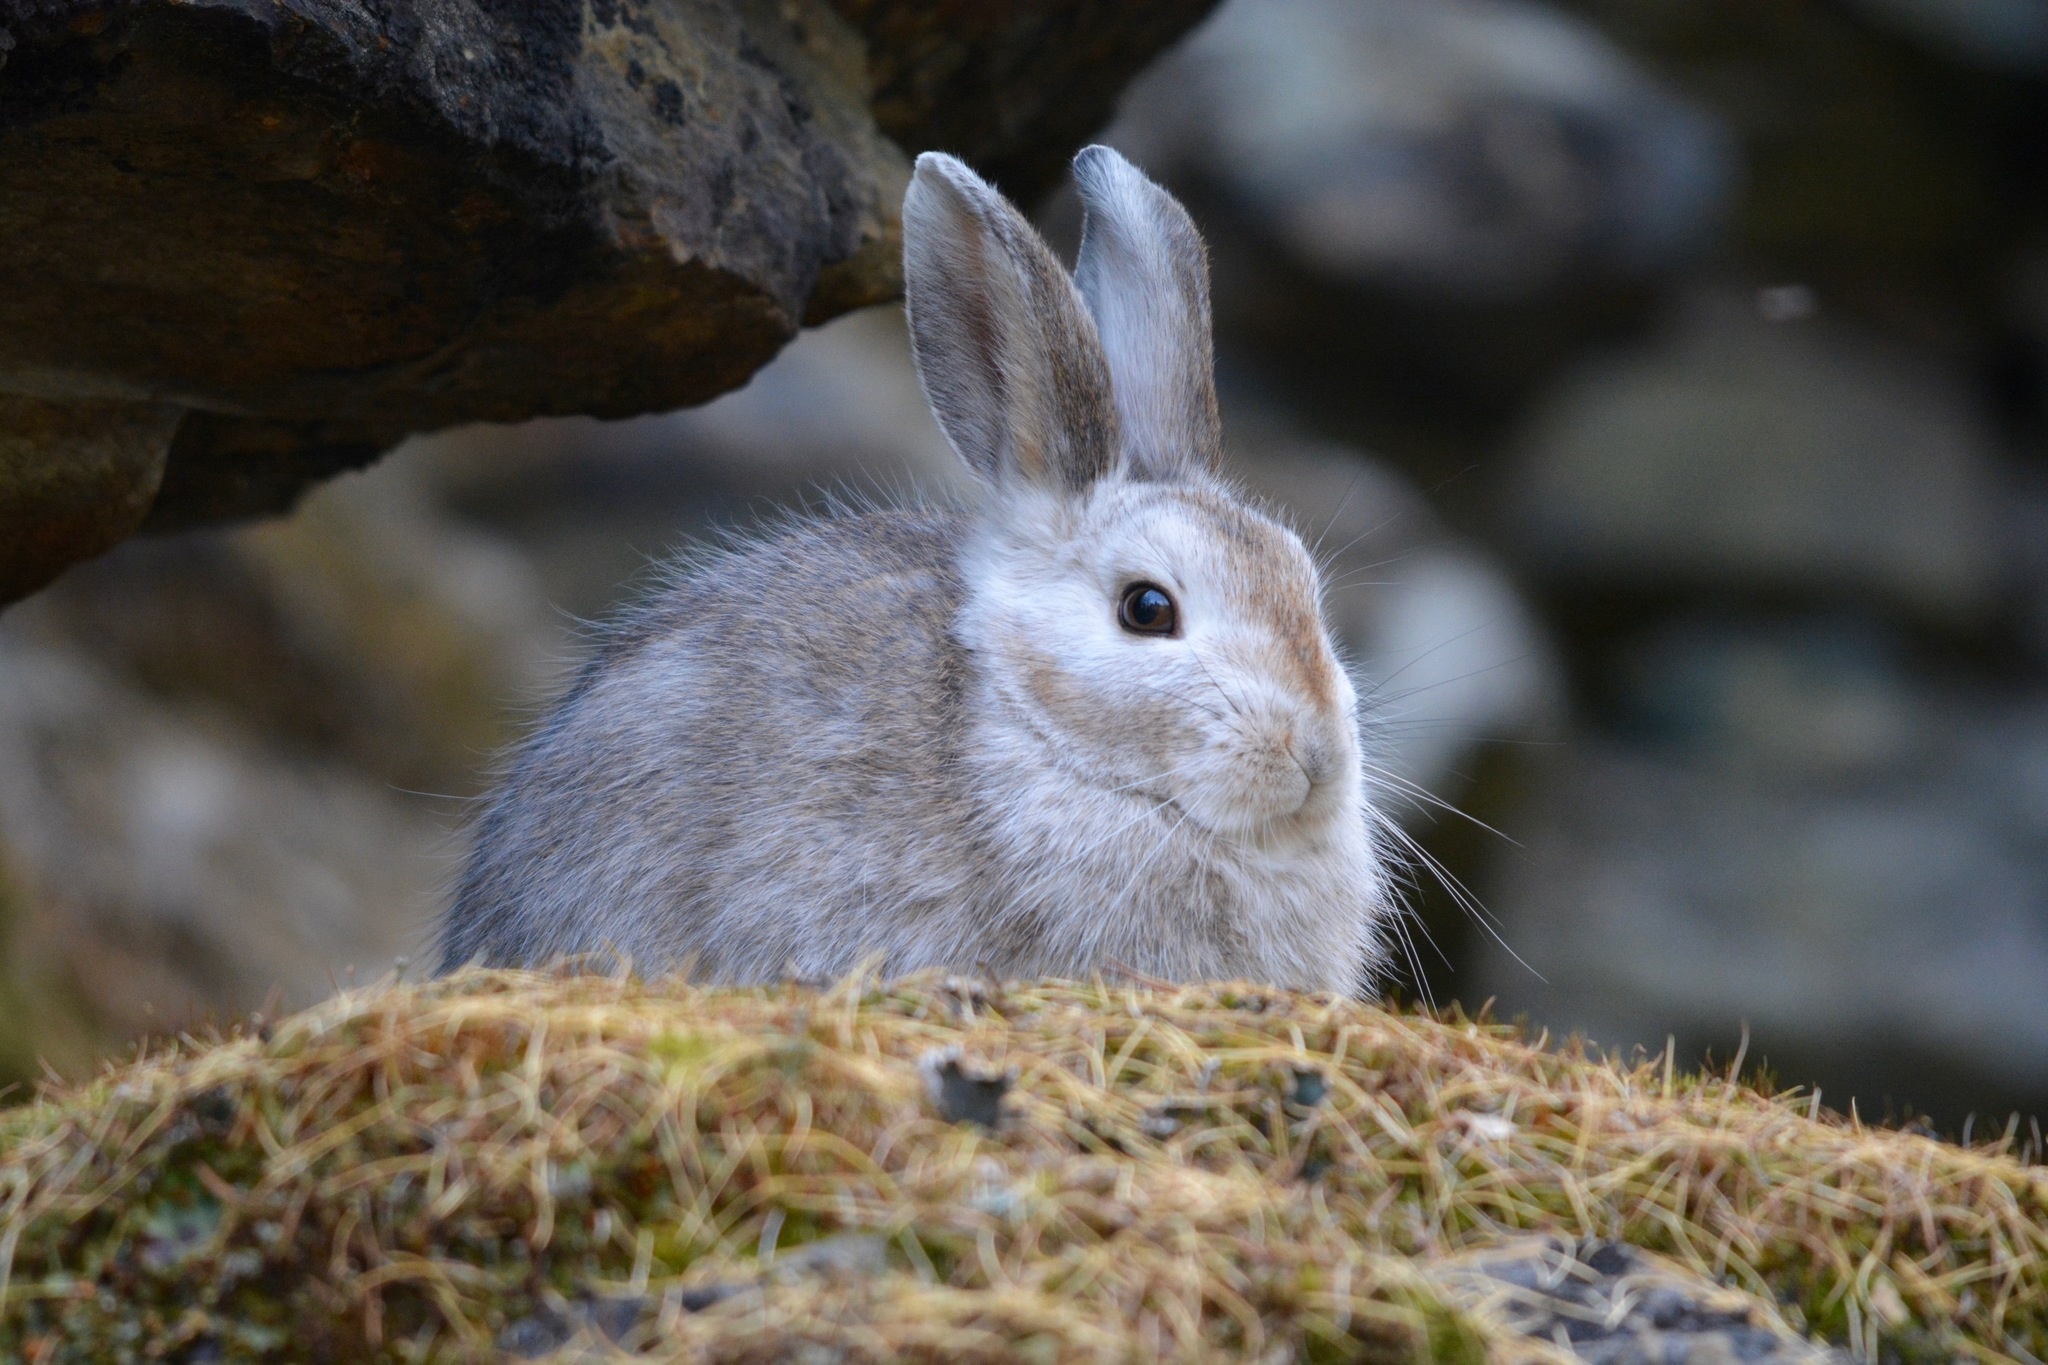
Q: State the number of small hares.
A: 1